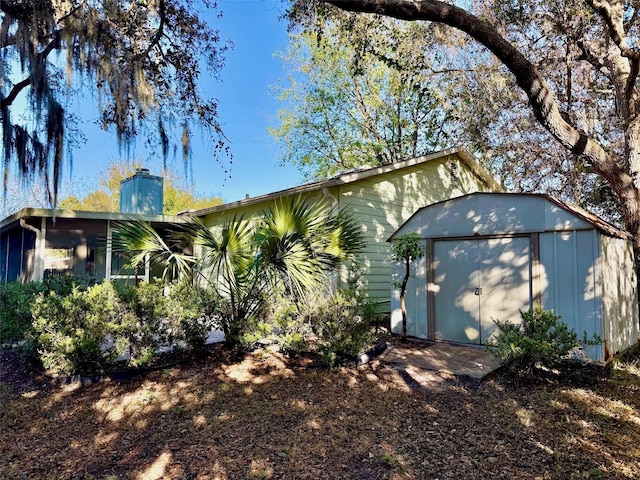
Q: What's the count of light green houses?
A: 1